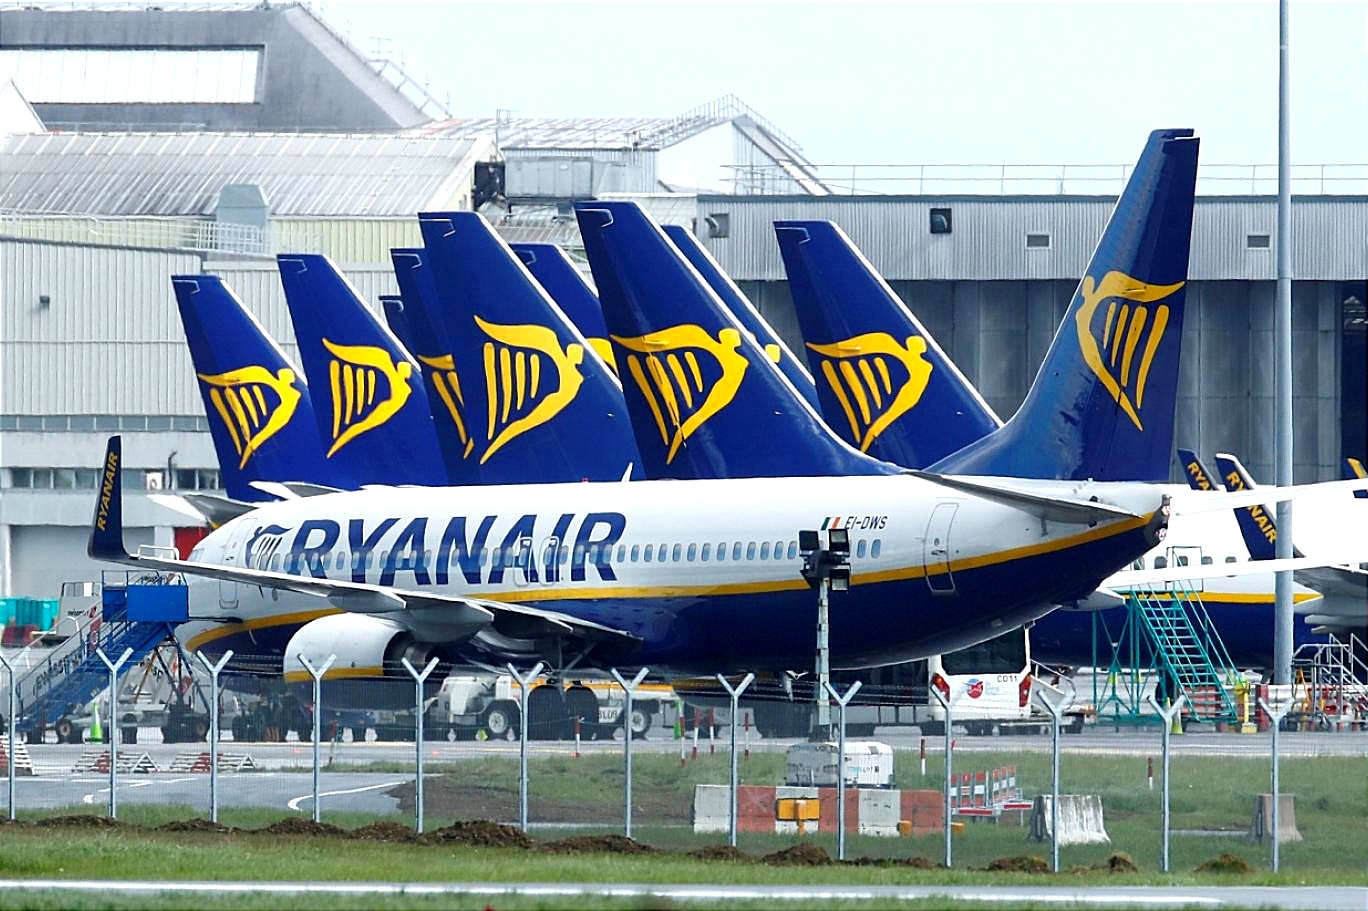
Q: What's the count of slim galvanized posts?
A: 13